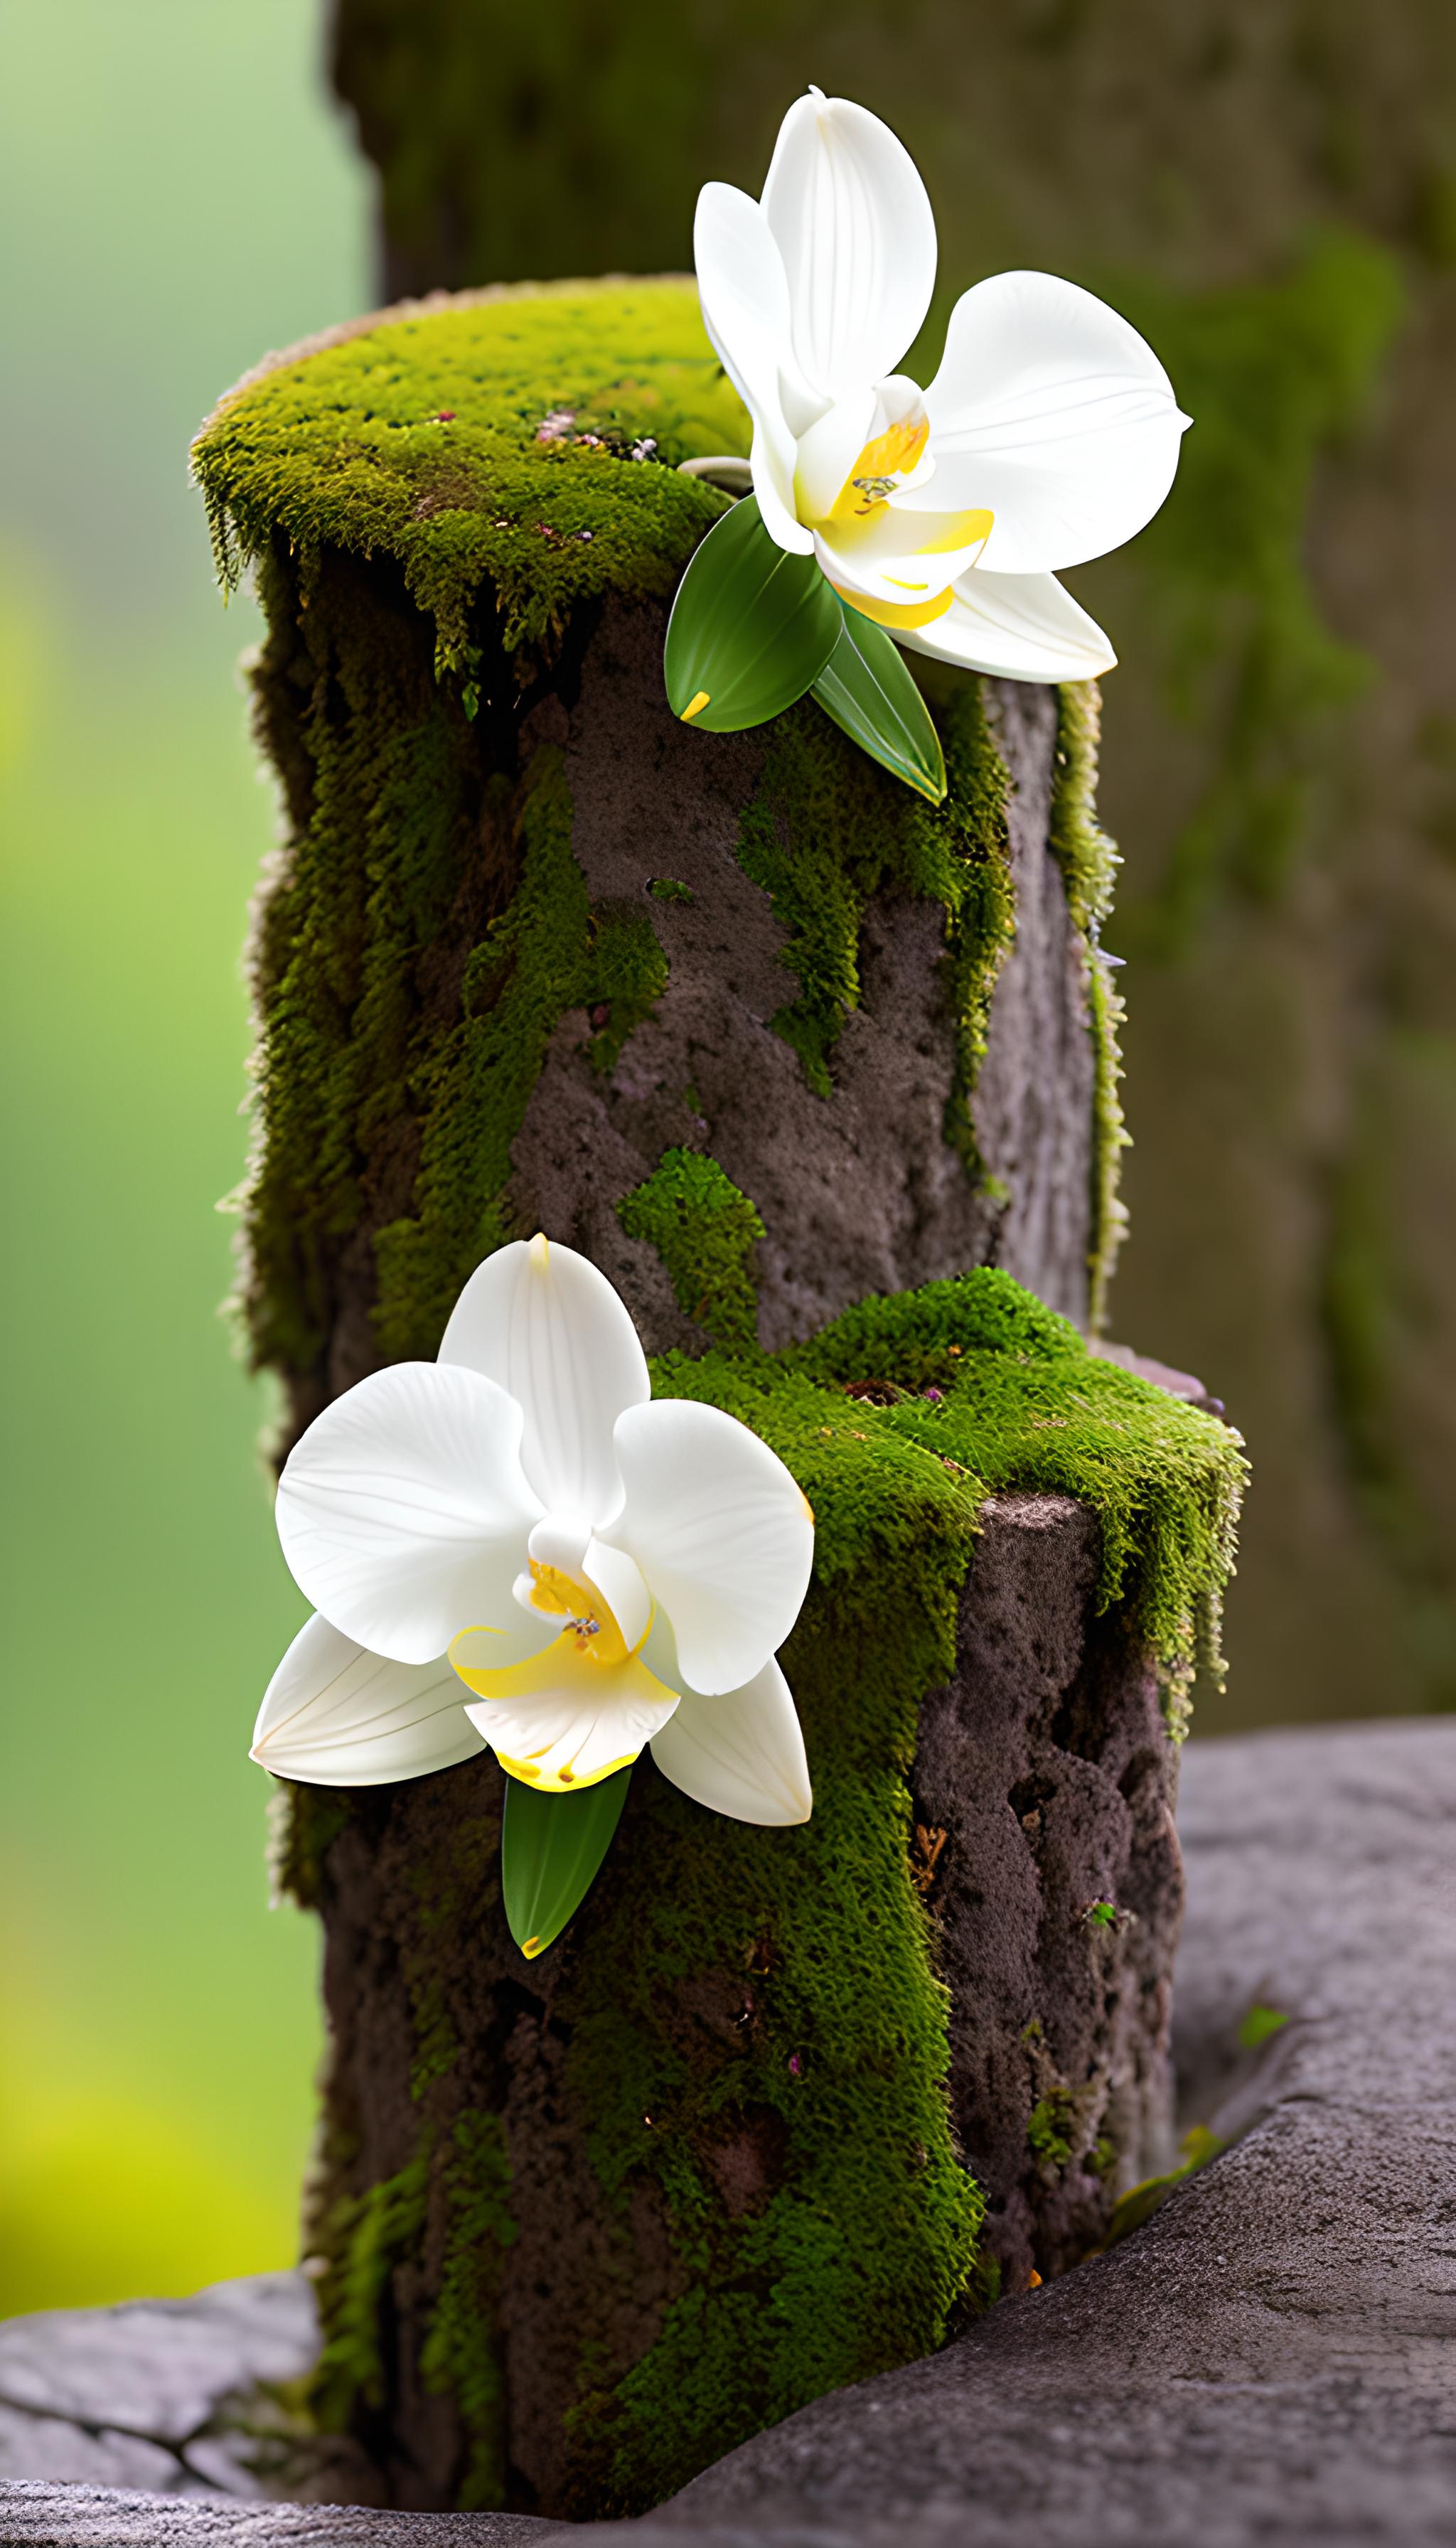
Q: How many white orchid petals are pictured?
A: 9